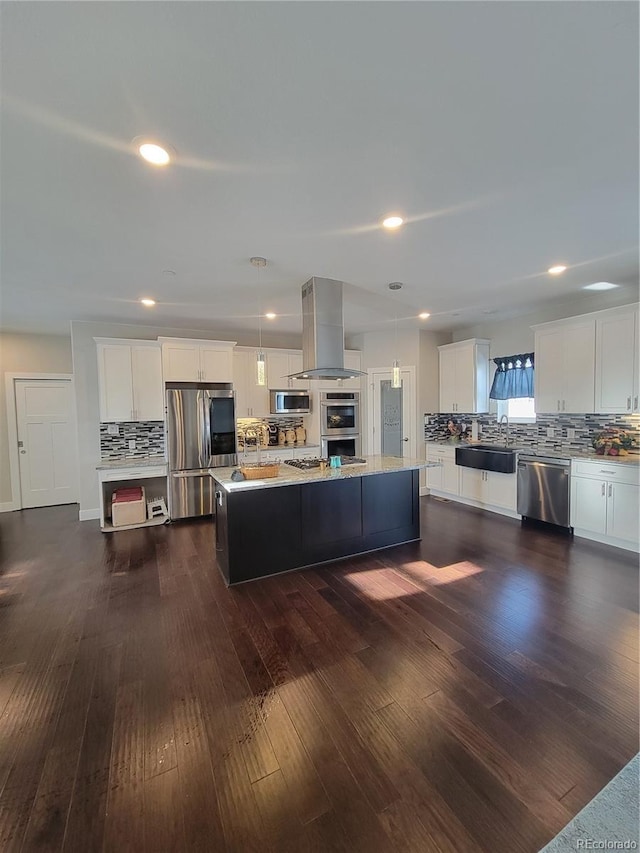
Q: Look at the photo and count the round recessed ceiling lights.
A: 6